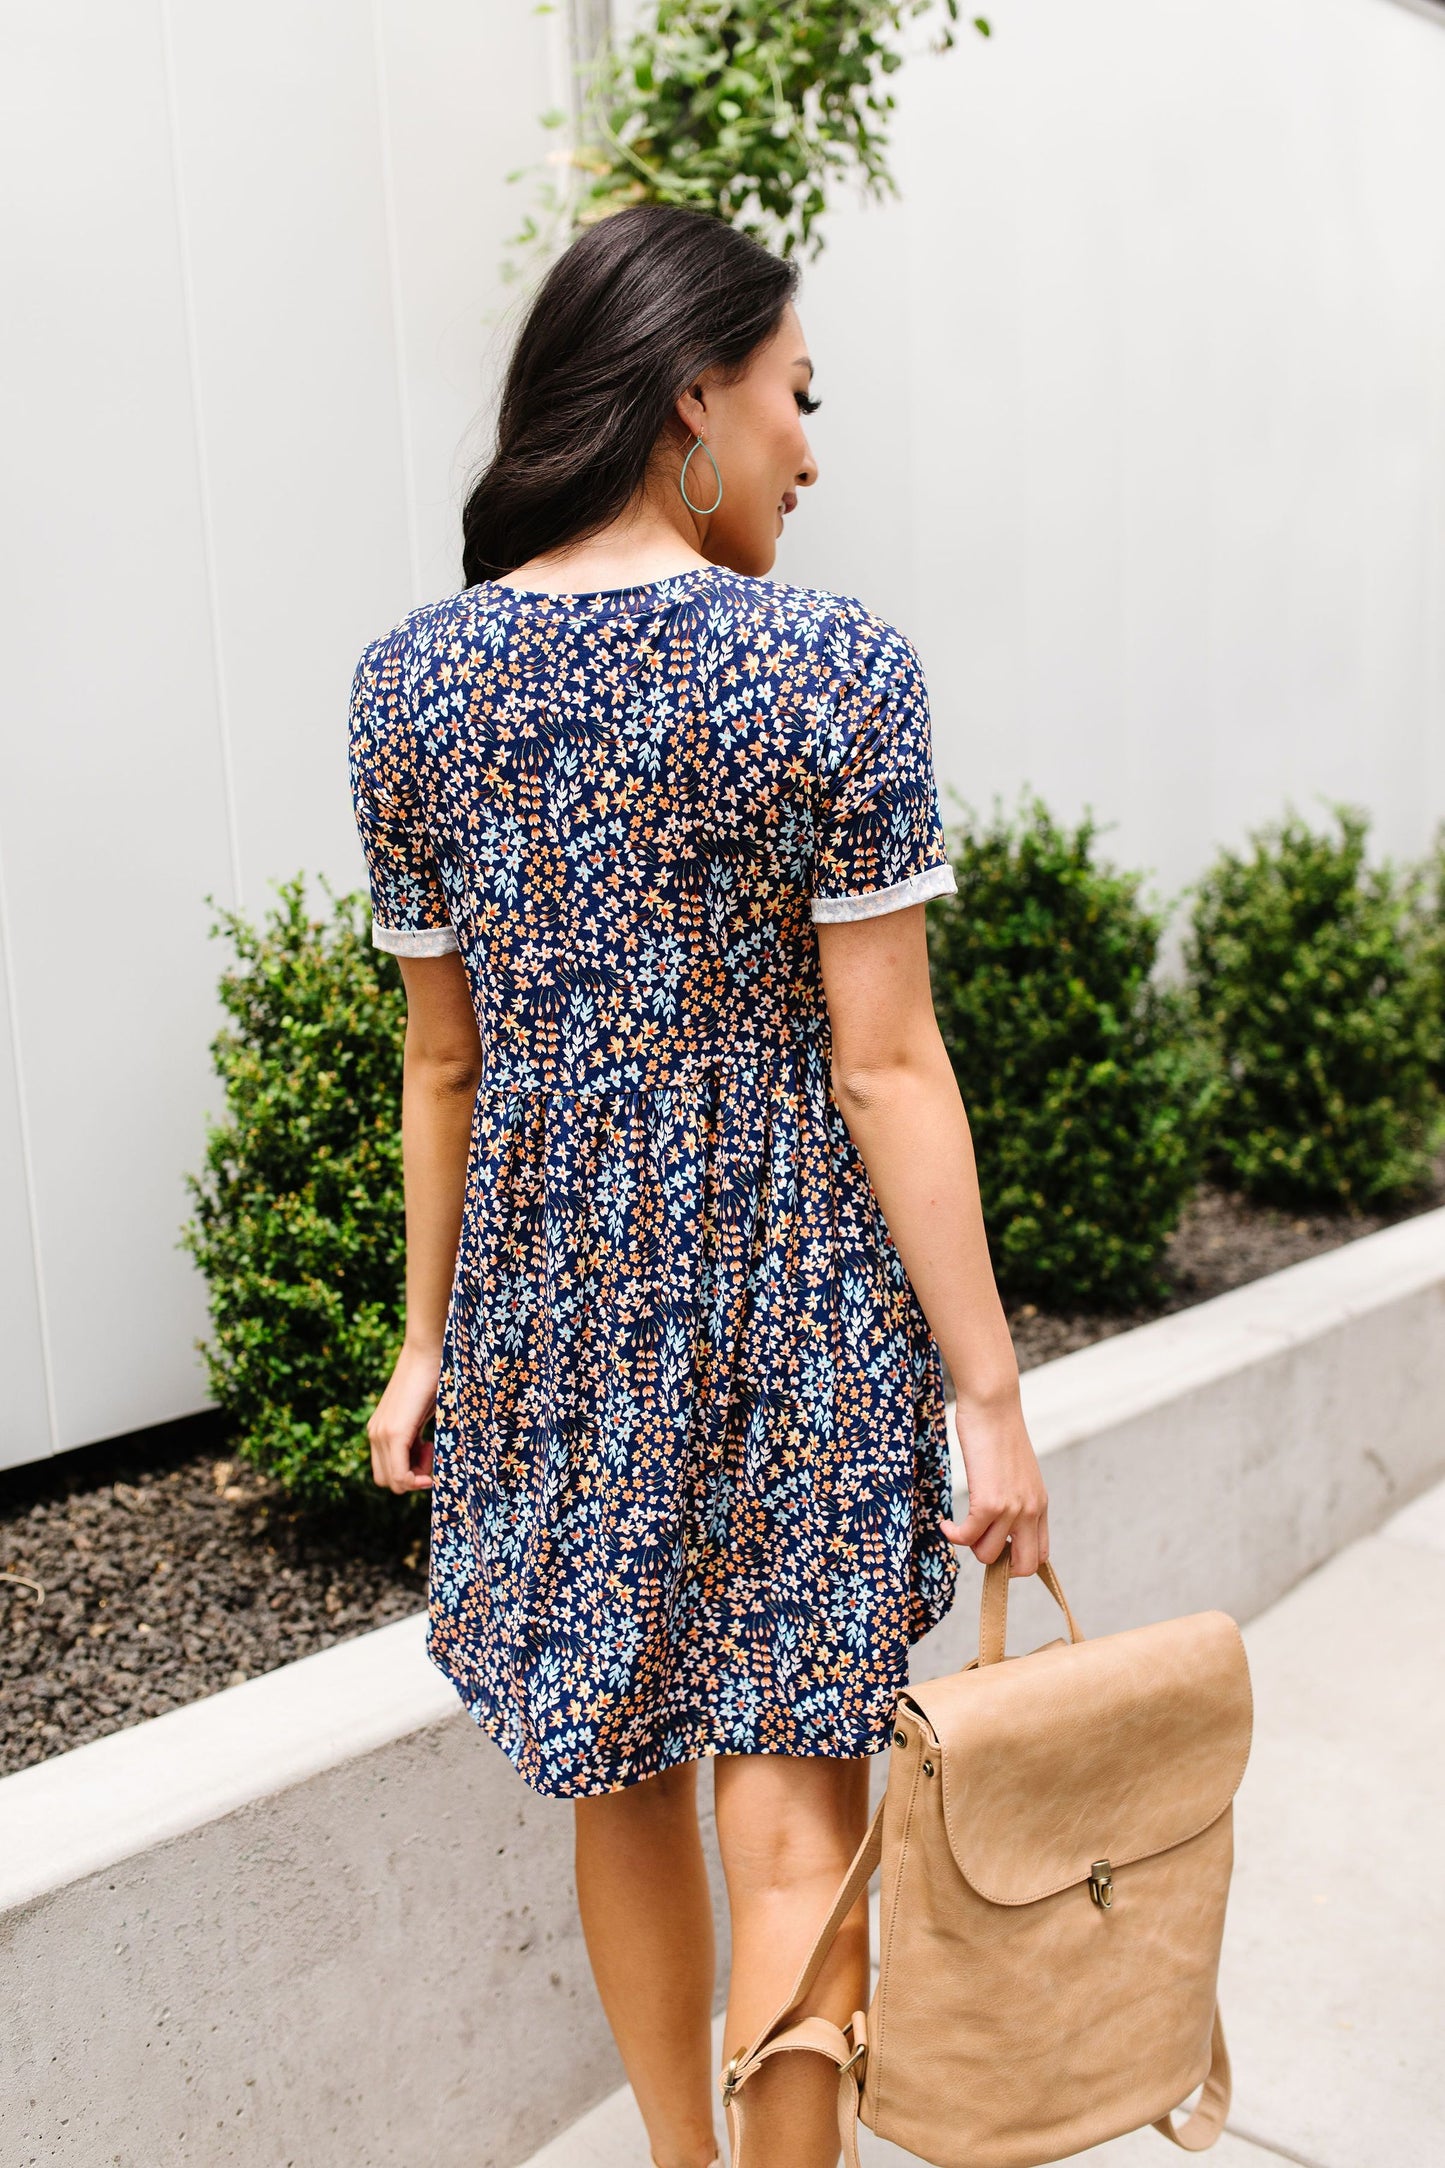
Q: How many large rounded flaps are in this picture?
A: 1